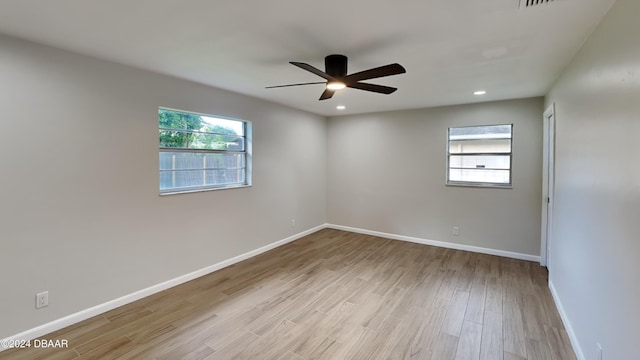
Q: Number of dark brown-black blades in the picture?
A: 5